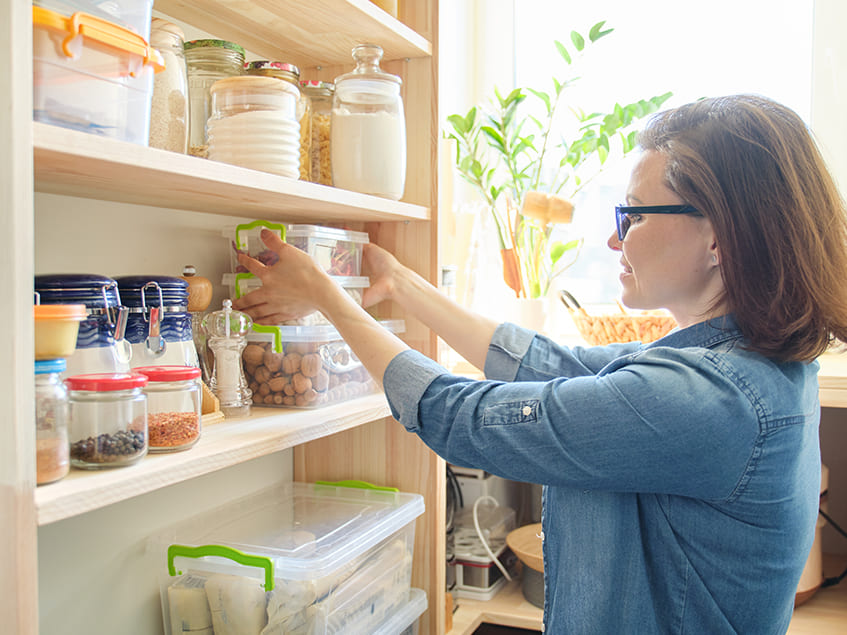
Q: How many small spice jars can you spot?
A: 3